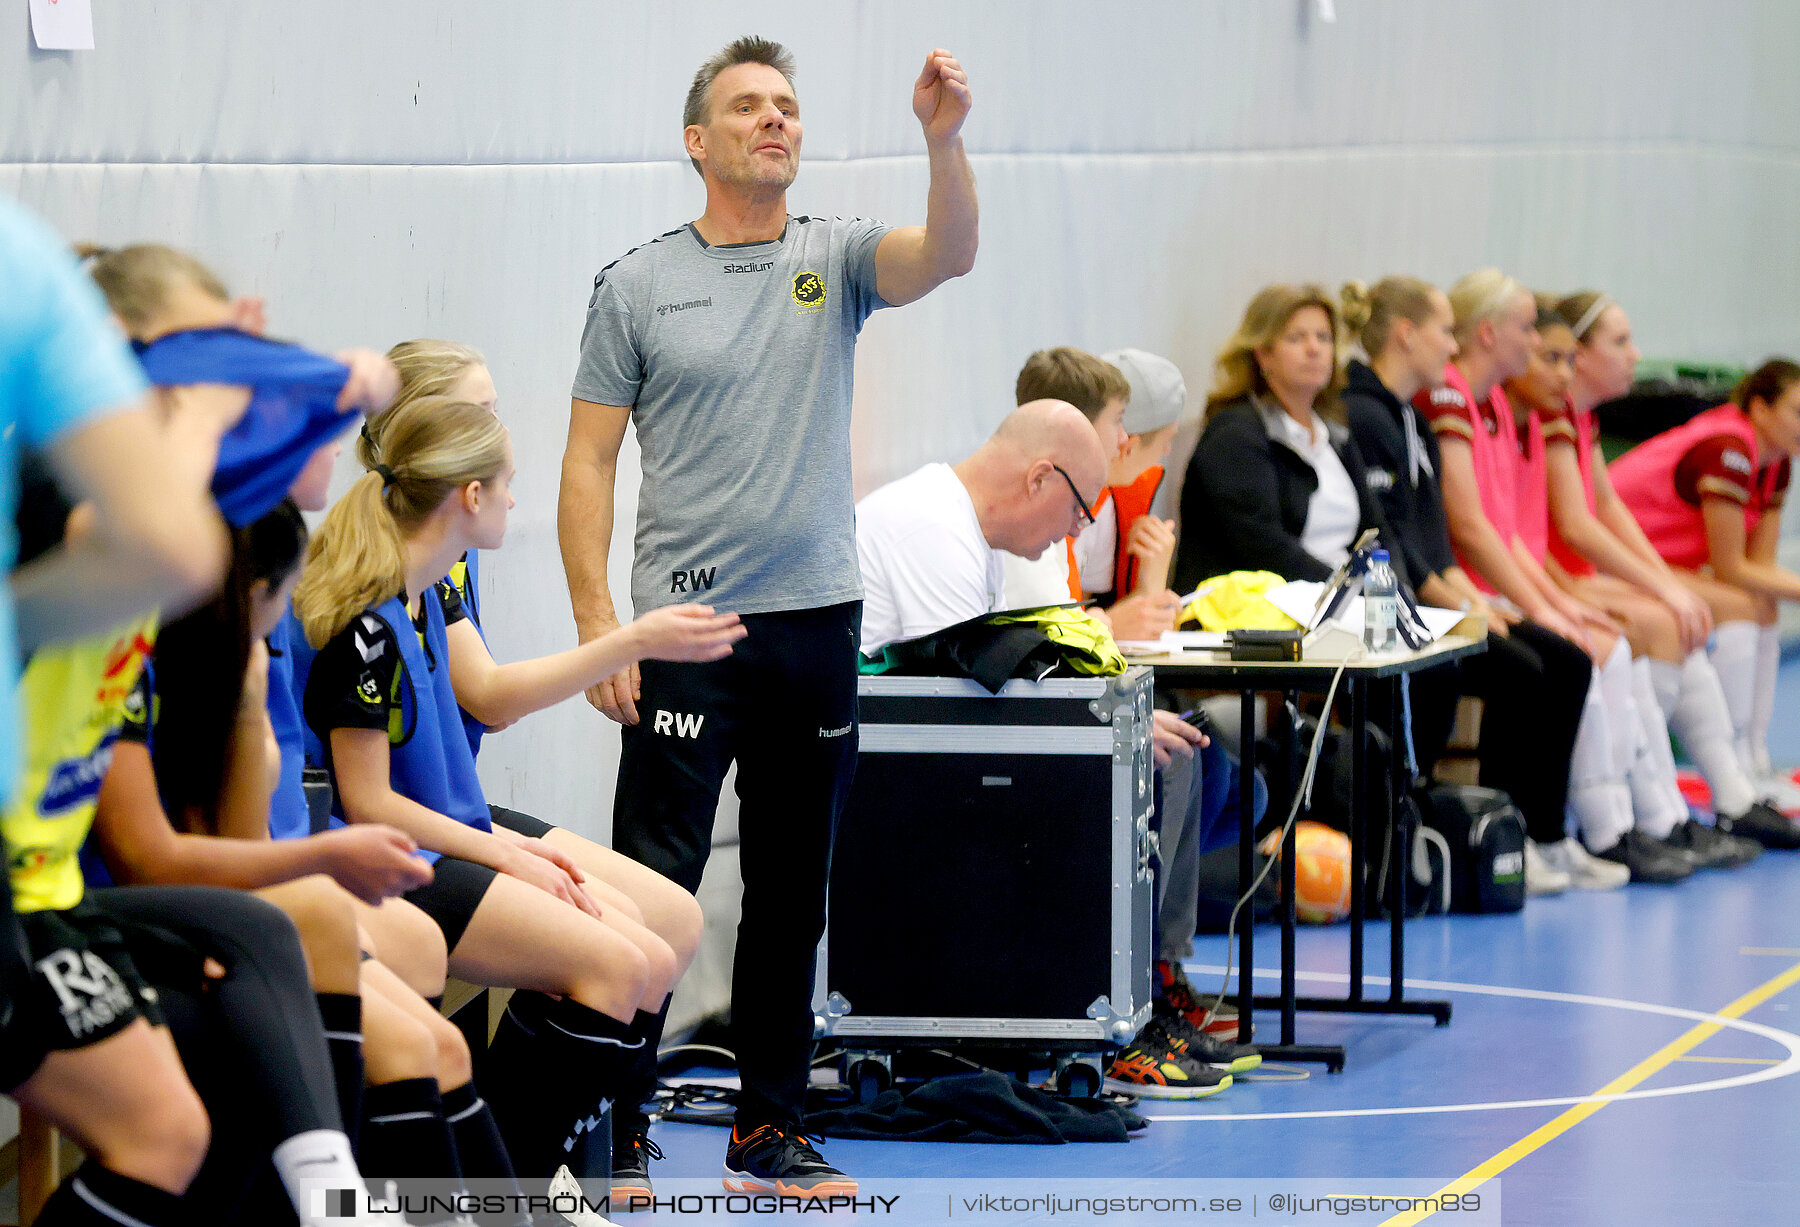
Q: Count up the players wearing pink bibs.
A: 4